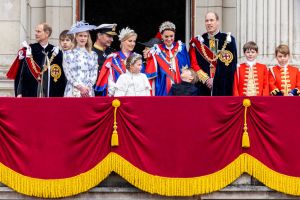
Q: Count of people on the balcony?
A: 12